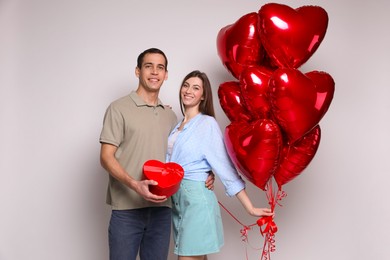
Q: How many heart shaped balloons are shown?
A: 7